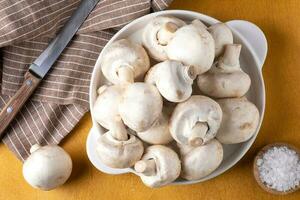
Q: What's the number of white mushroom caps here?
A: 15